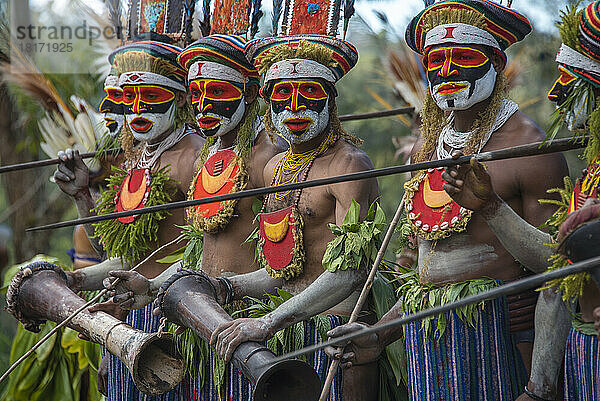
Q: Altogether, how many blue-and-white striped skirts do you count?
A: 5